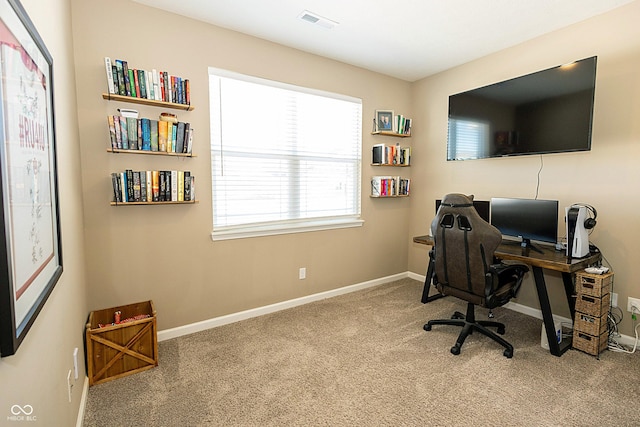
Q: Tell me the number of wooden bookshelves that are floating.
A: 6